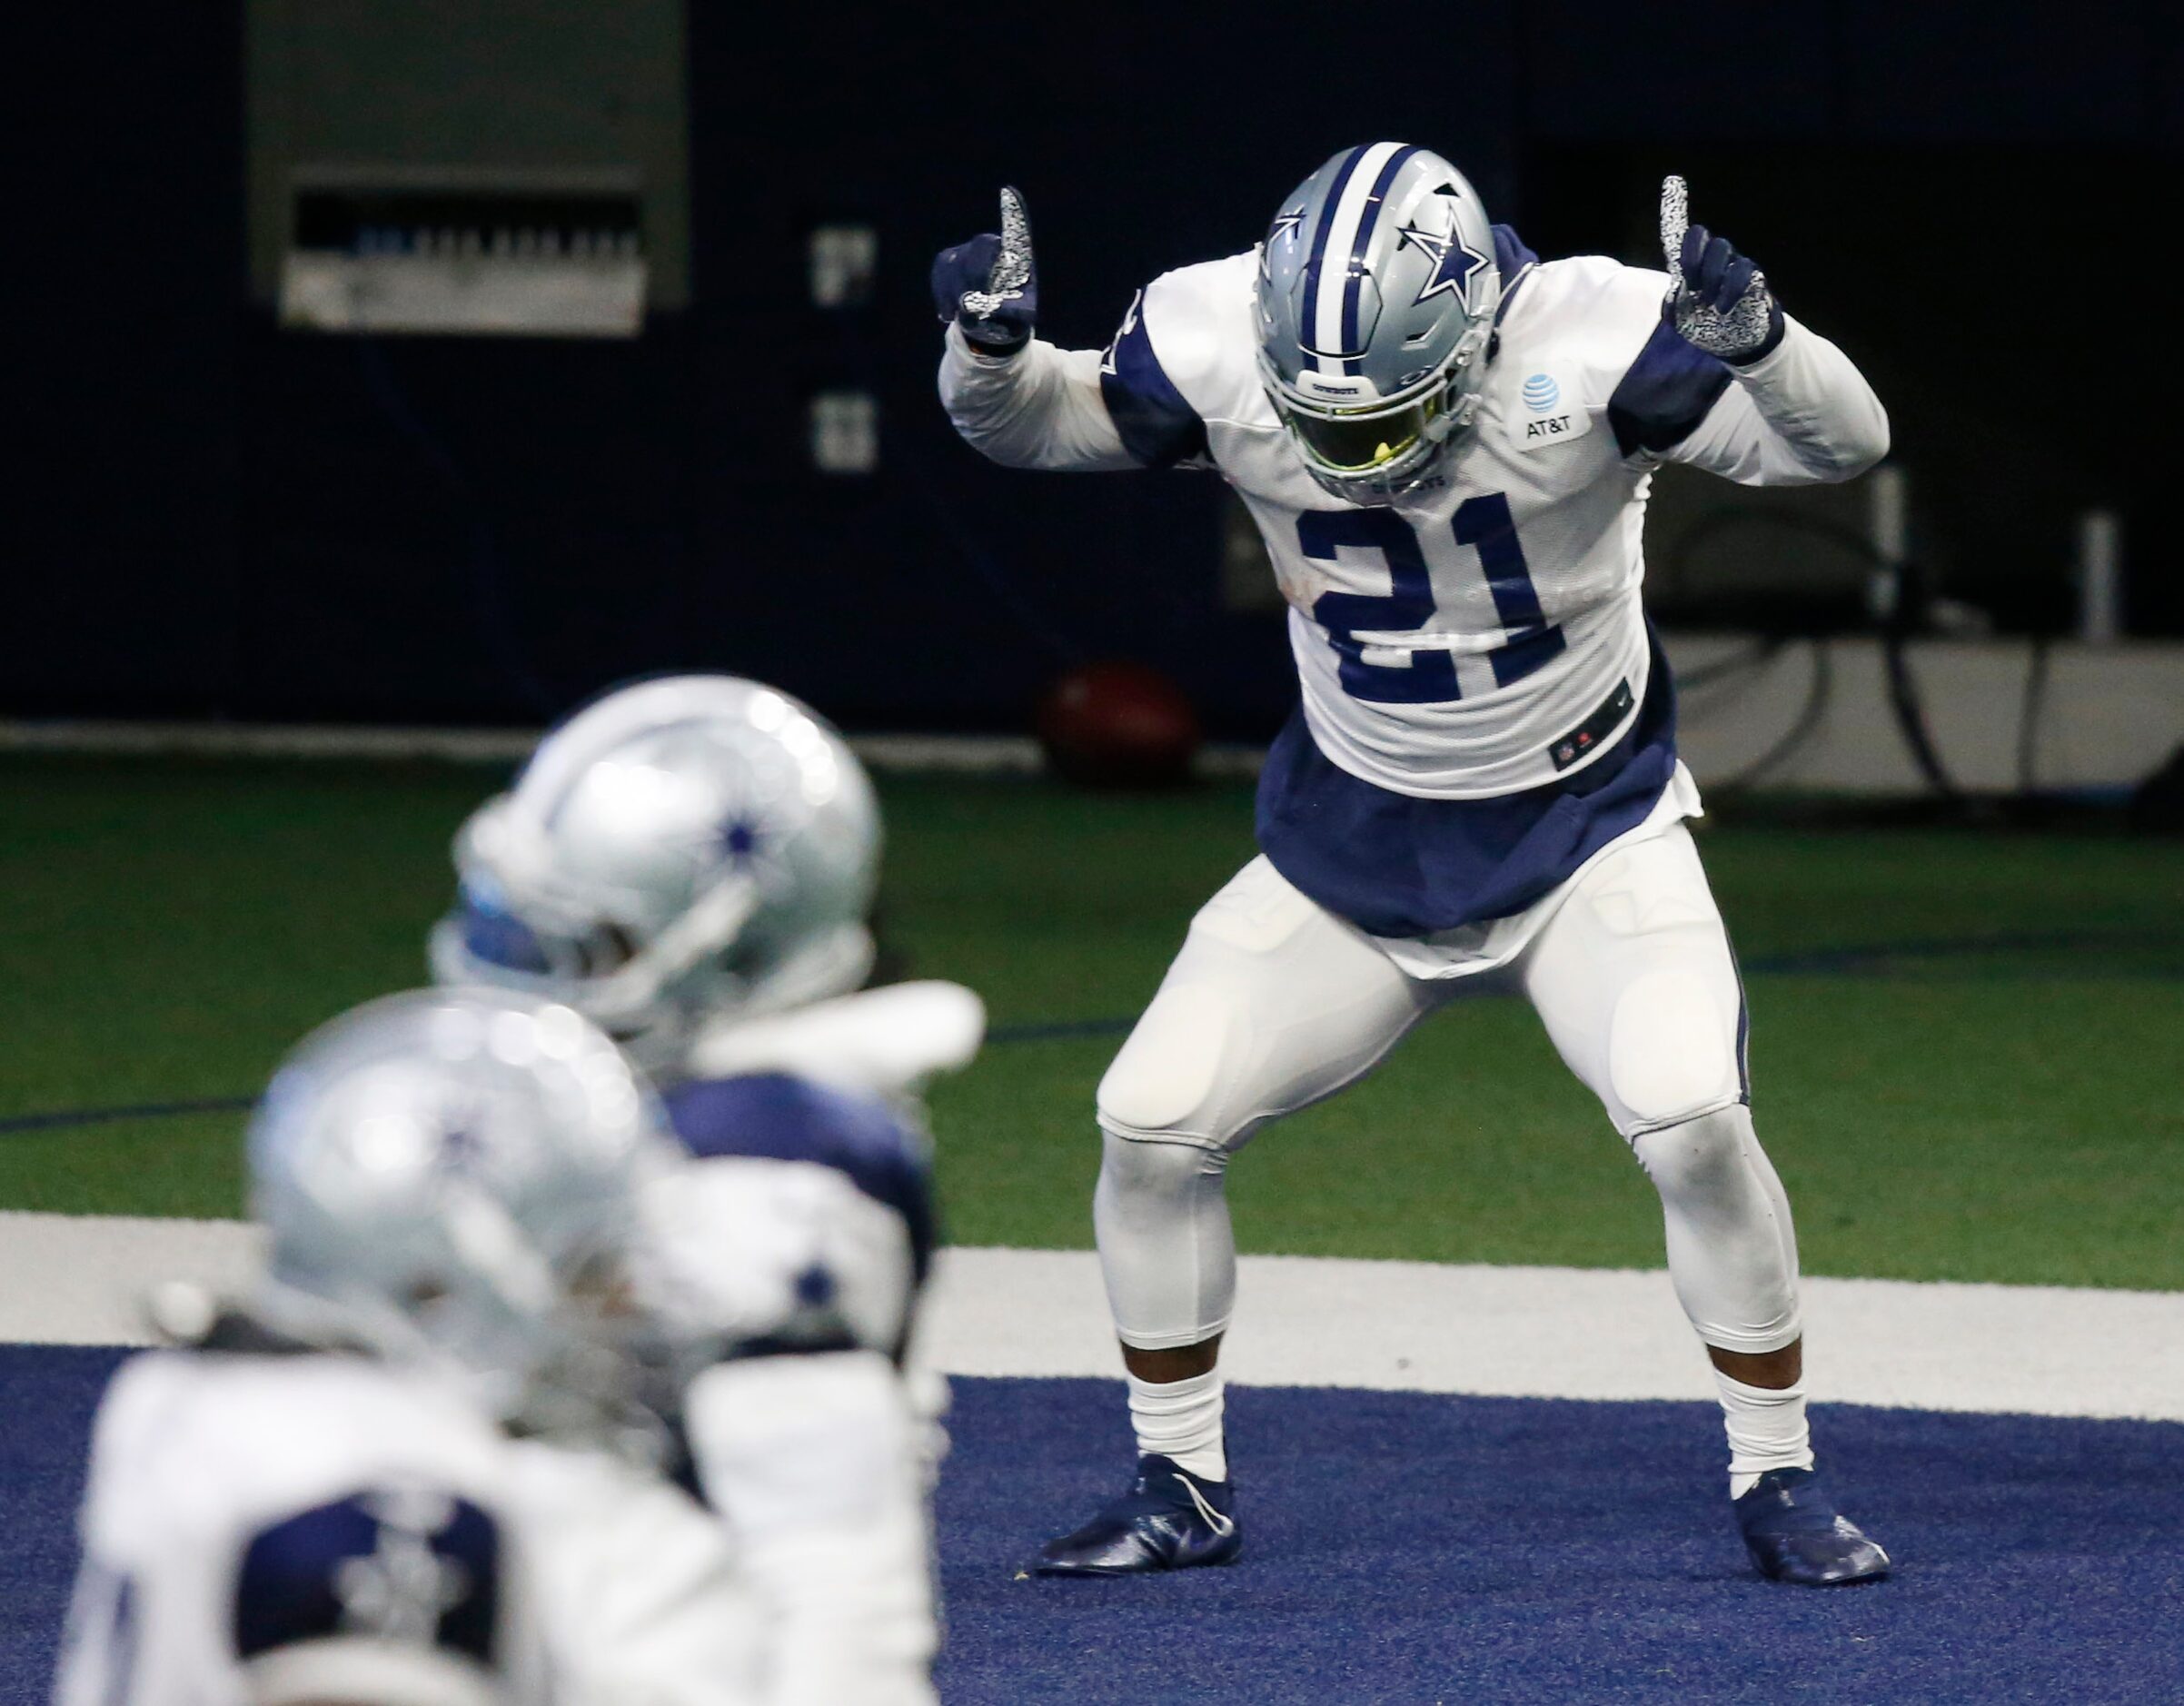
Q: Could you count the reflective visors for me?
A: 2